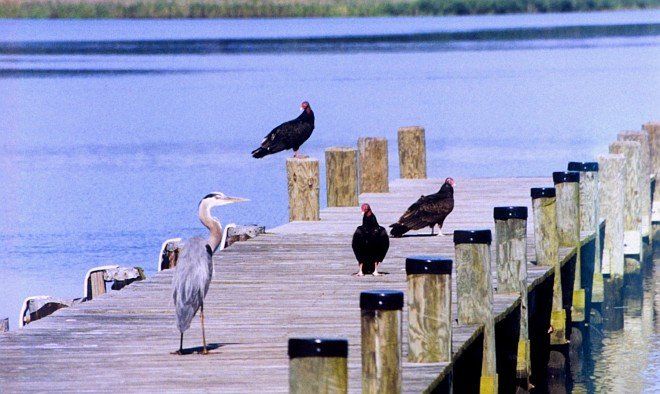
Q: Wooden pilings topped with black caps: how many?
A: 8